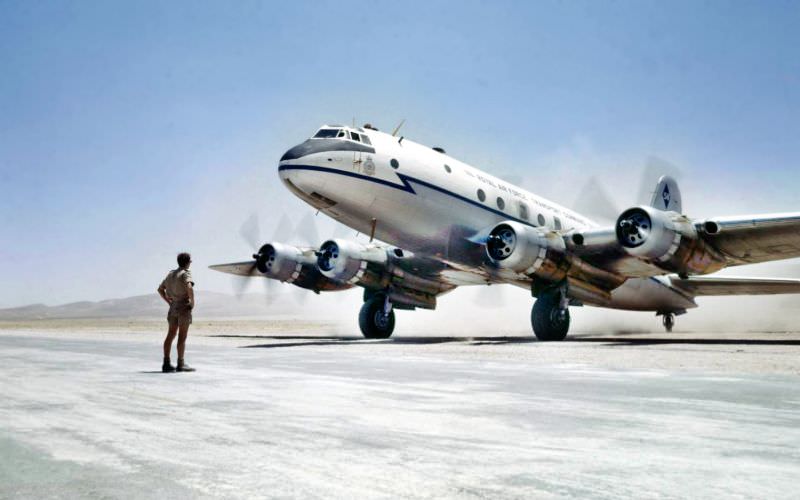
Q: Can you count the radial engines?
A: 4